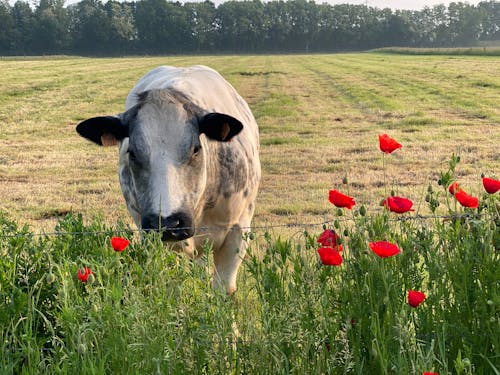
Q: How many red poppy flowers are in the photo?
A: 13